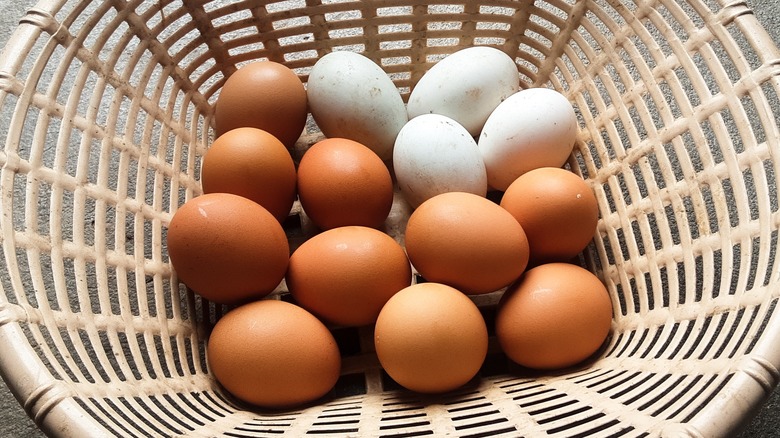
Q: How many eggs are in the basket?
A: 14